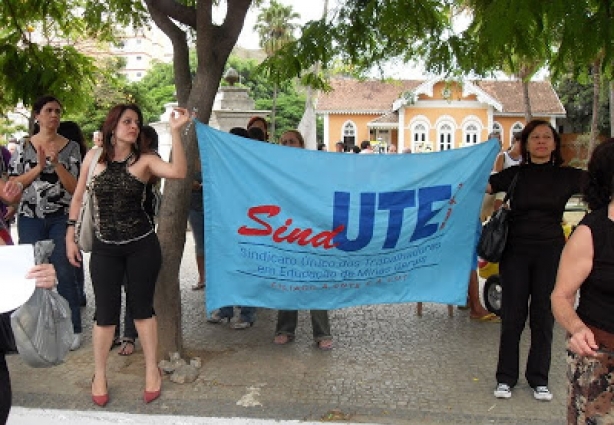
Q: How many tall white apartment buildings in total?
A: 1